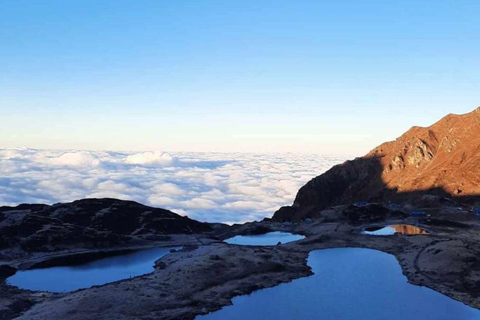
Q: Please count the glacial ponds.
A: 4